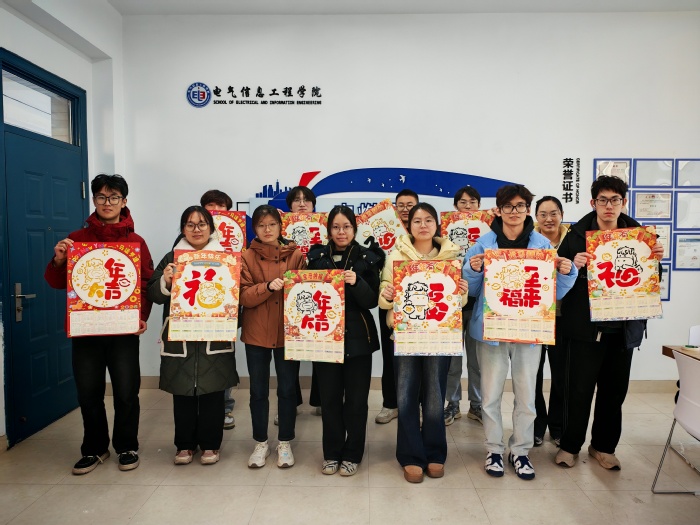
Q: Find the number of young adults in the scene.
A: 12